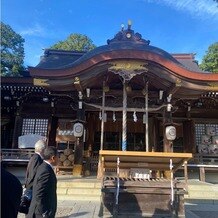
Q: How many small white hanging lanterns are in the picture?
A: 2